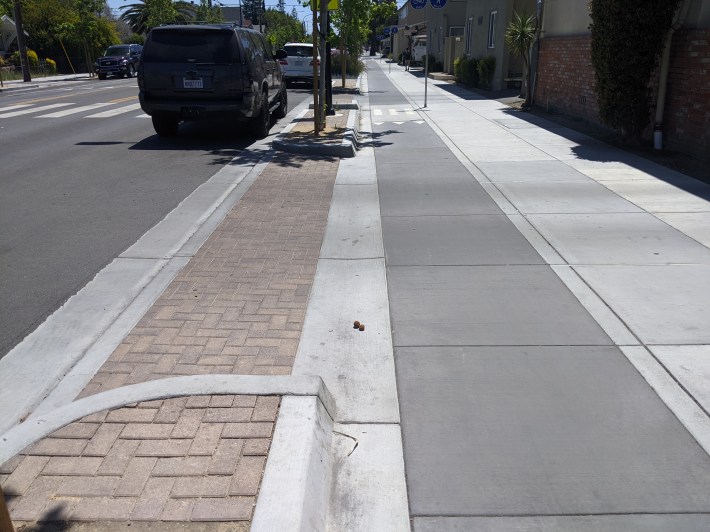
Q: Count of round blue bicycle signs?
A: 2